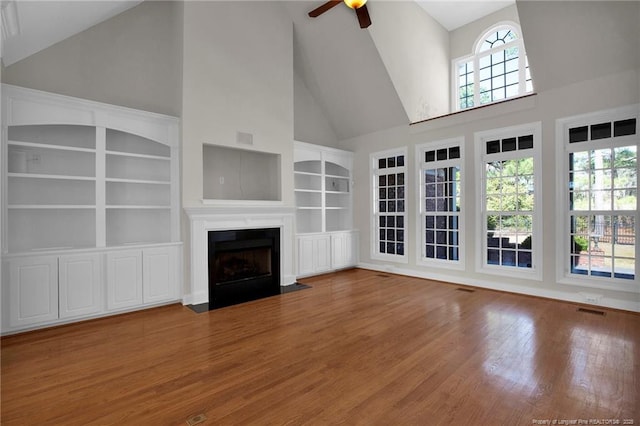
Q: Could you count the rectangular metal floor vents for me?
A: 3